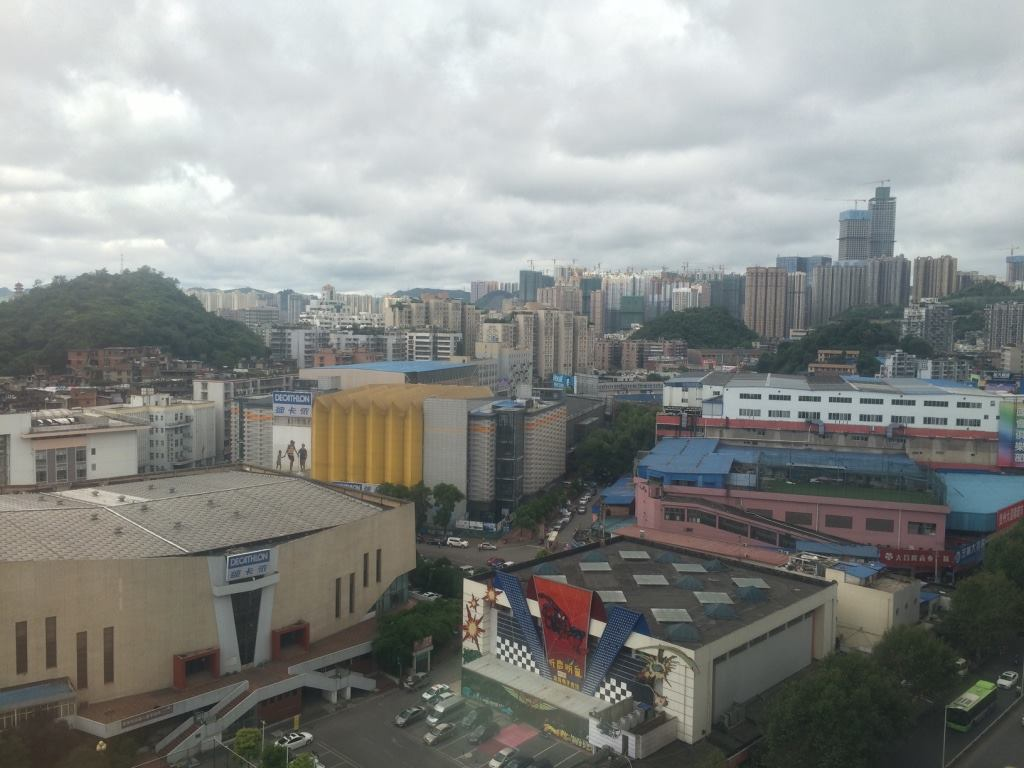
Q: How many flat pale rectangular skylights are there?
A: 9